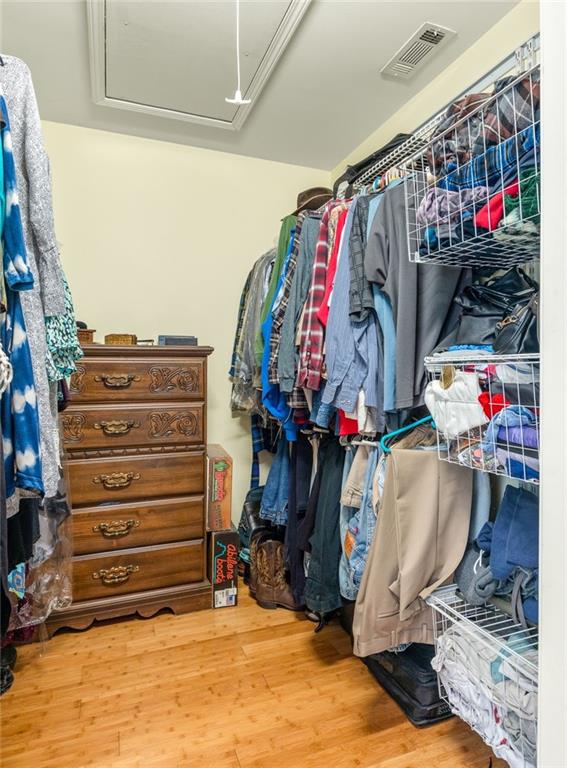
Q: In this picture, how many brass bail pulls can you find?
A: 5